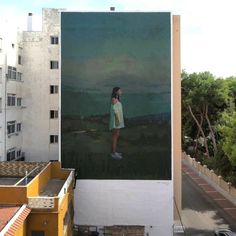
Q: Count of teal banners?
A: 1